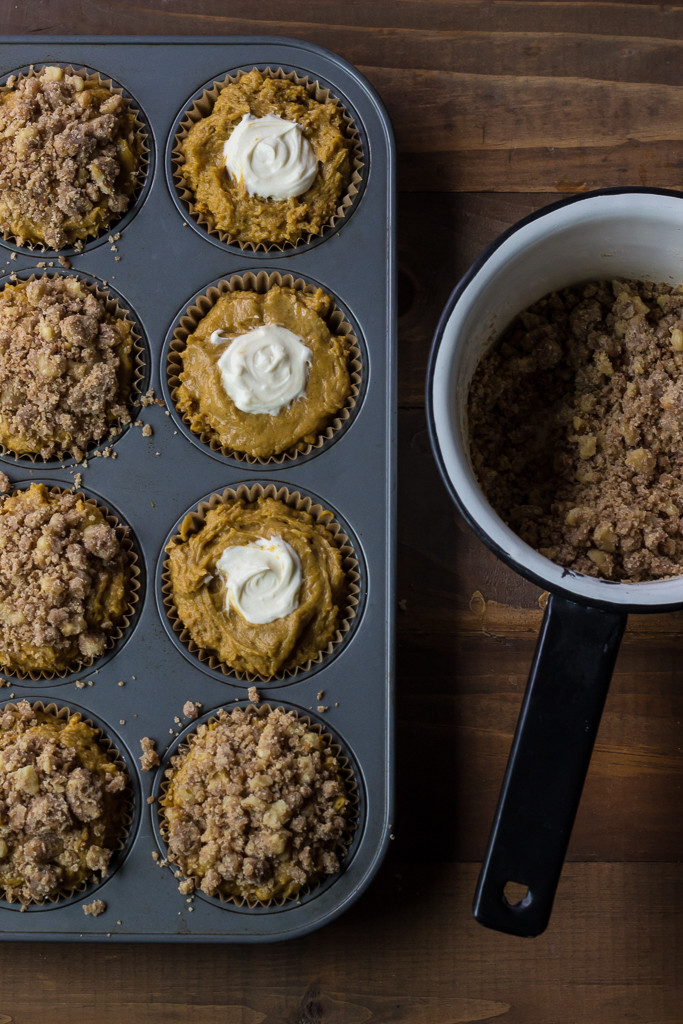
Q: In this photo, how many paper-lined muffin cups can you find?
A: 8